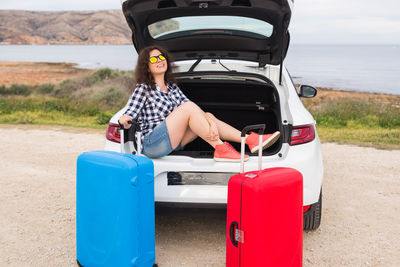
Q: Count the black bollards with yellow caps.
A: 0